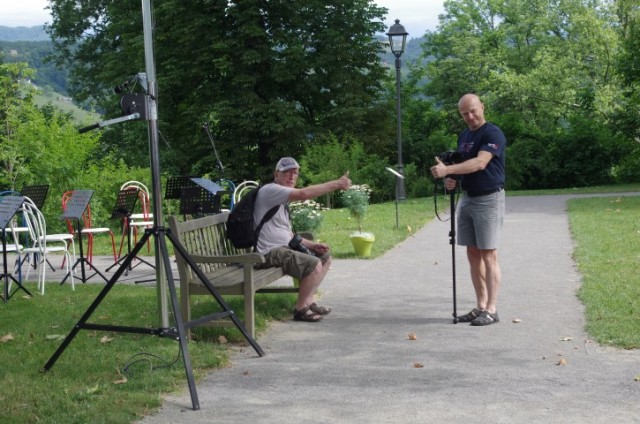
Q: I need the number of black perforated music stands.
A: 7